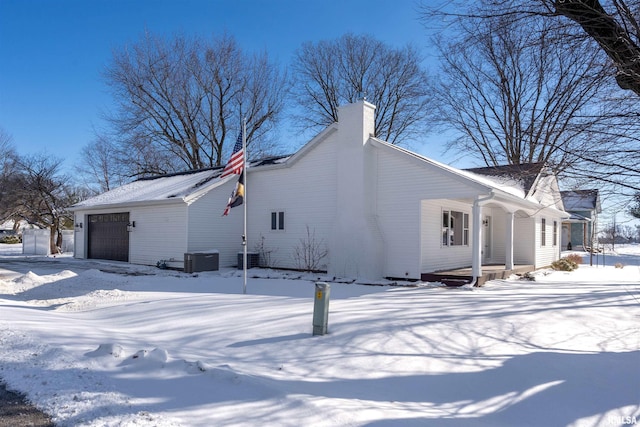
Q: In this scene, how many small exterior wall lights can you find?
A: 3